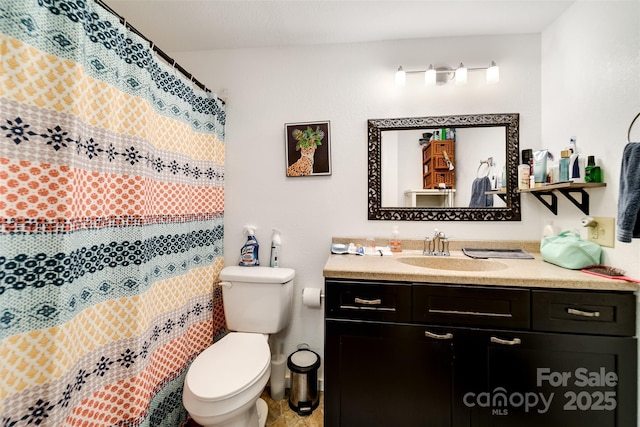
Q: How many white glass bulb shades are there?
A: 4